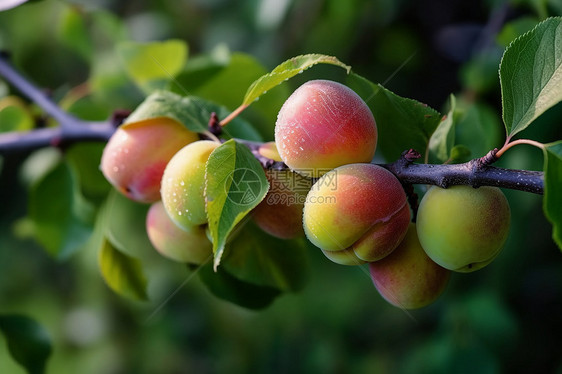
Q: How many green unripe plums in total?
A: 2